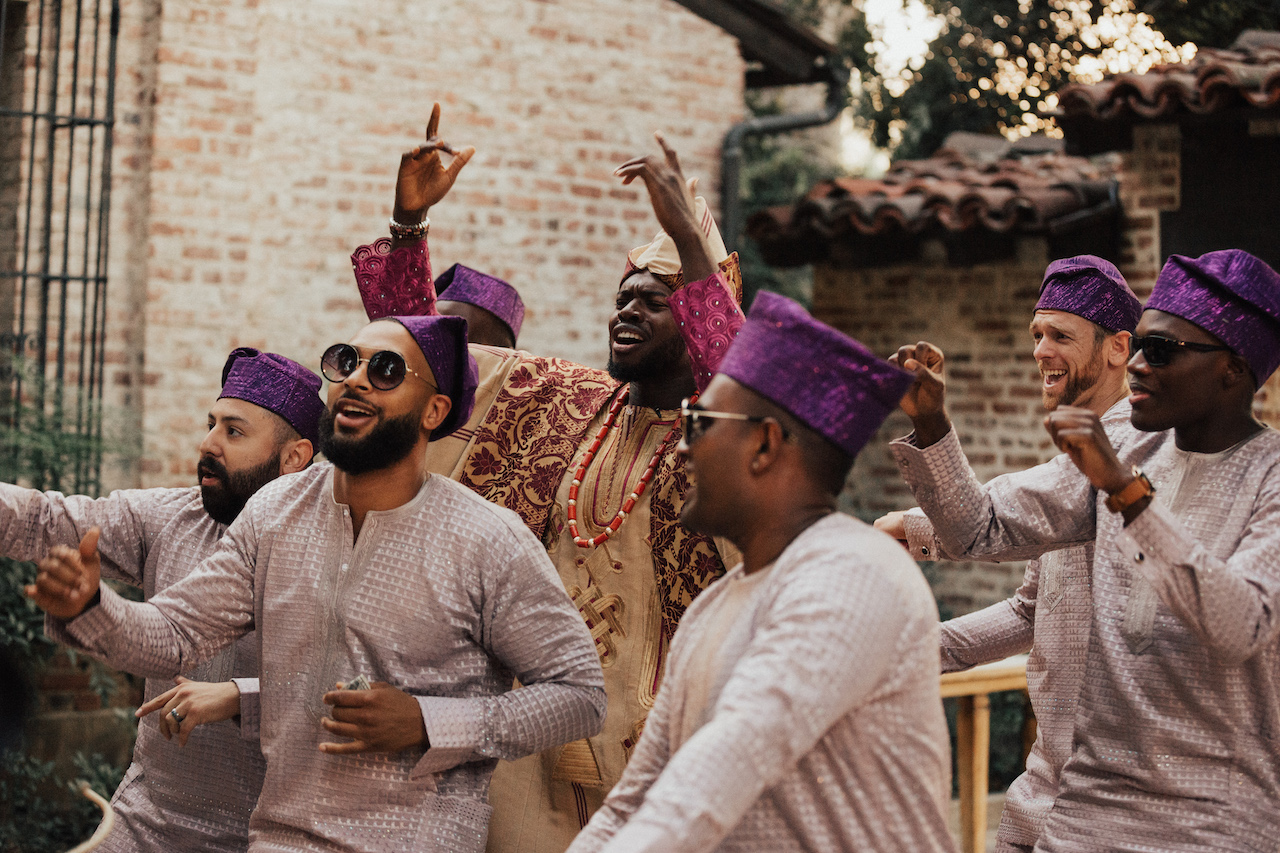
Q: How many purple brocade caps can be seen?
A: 6